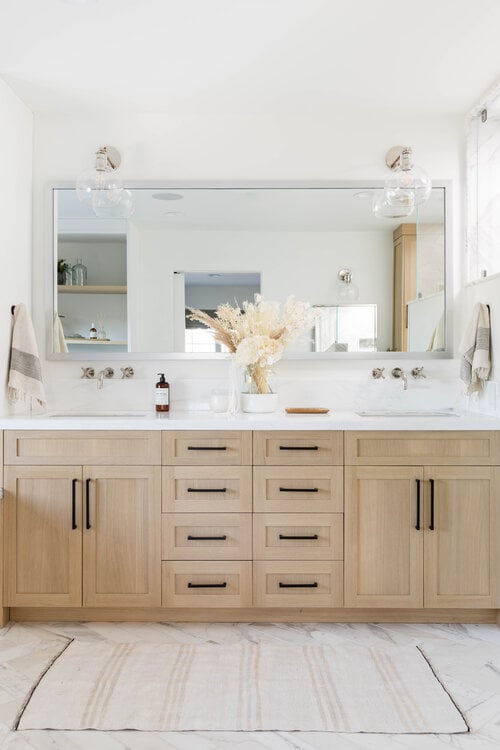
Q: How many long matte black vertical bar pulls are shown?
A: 4